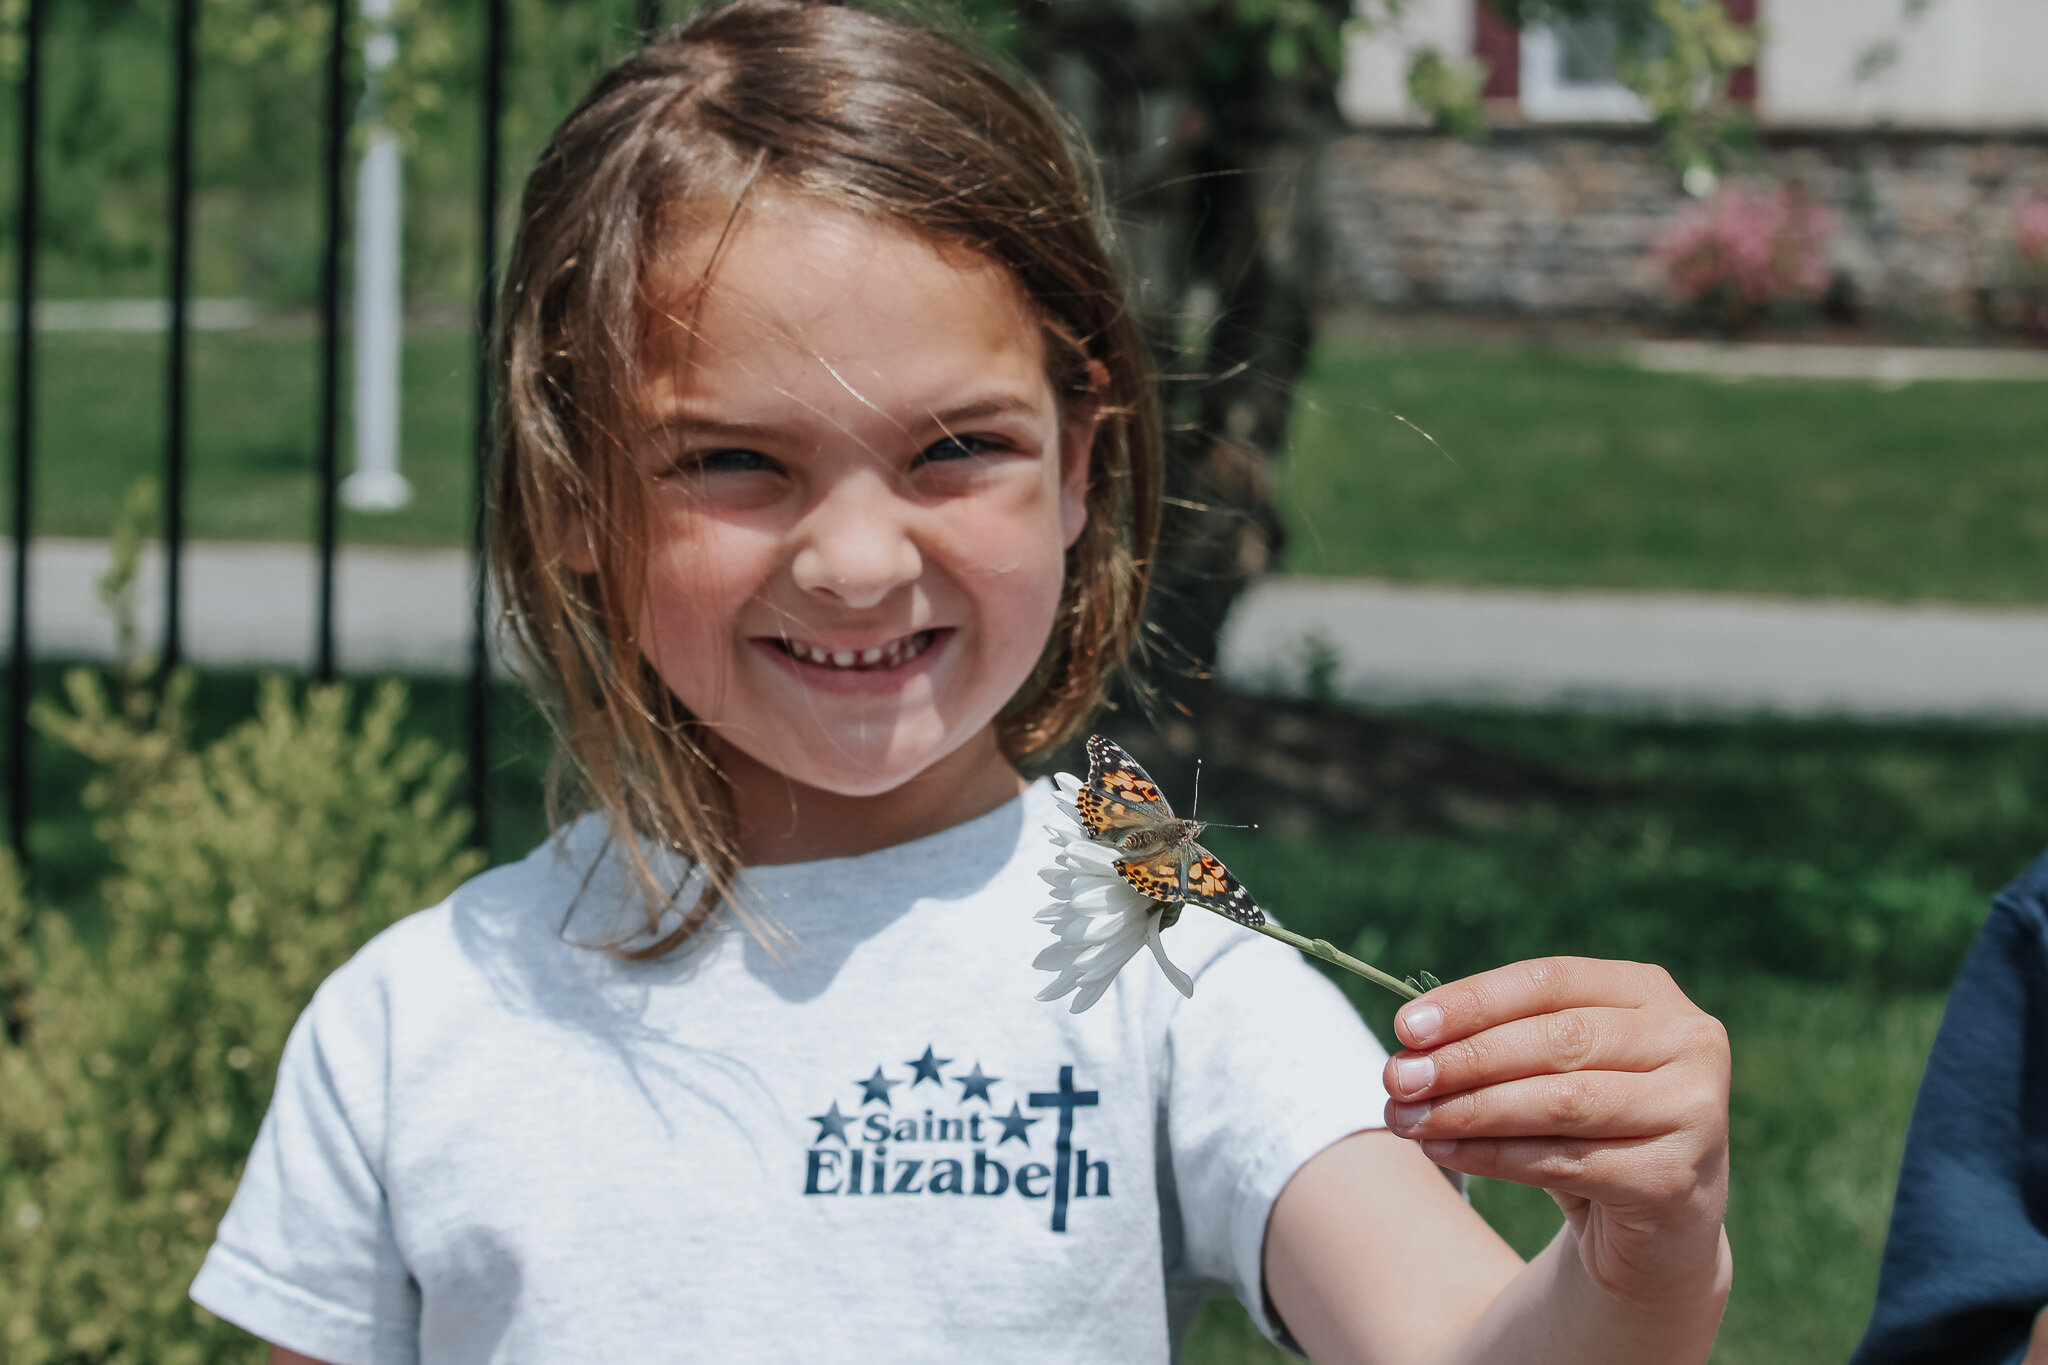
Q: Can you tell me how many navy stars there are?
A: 5